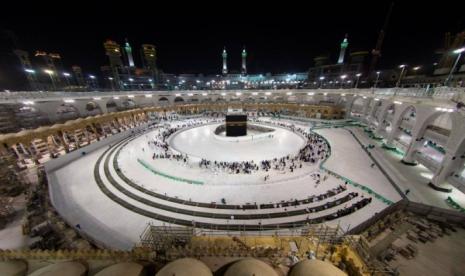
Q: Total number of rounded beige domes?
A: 6